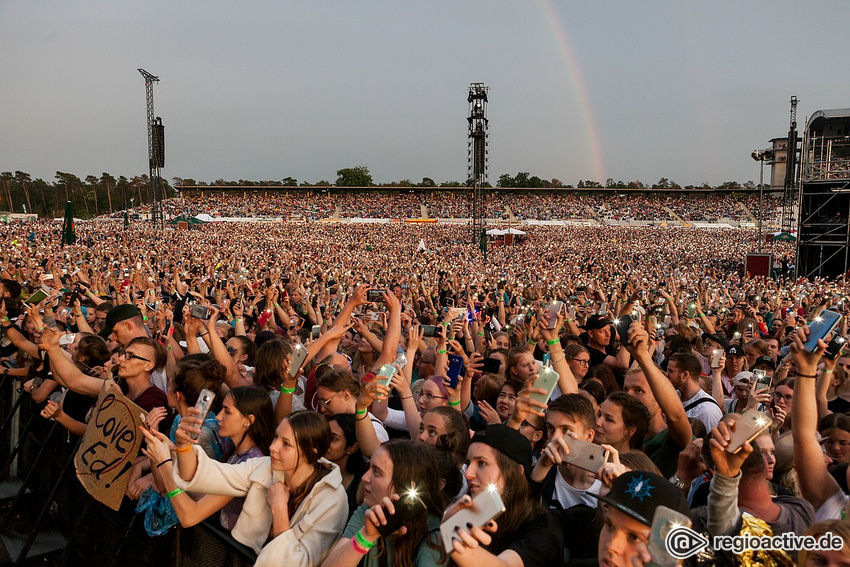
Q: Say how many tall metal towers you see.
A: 3